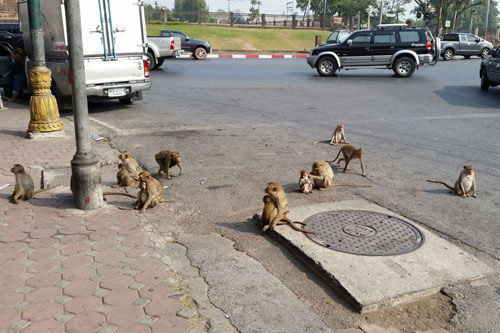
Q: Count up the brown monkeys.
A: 13